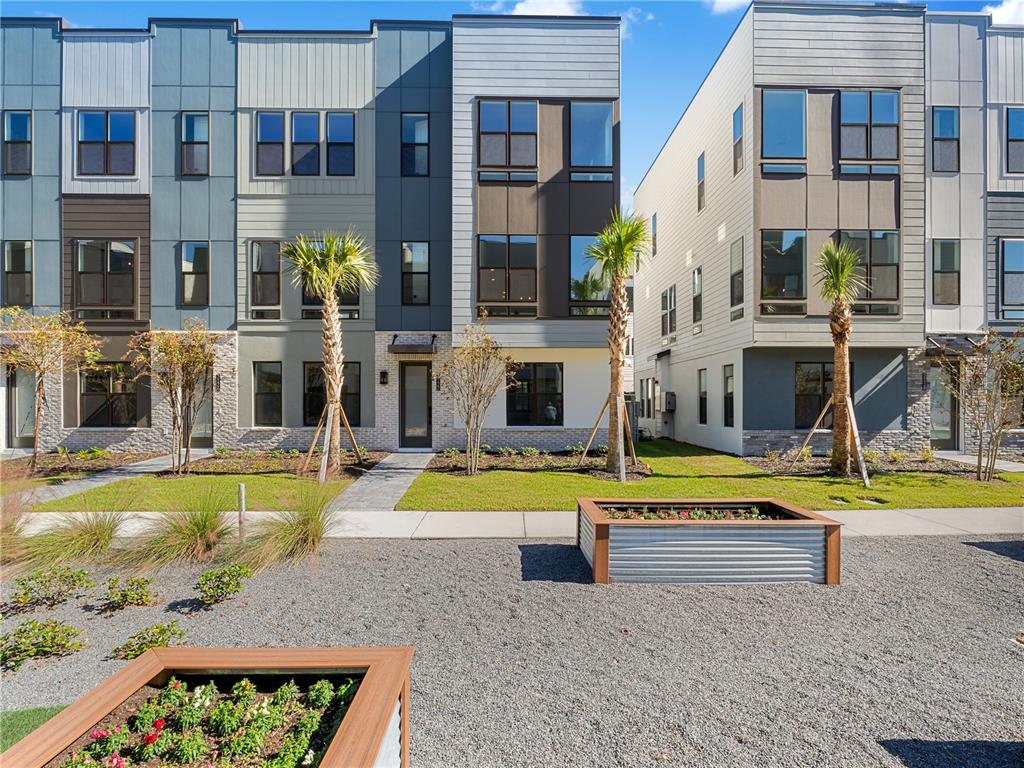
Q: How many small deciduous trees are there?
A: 4